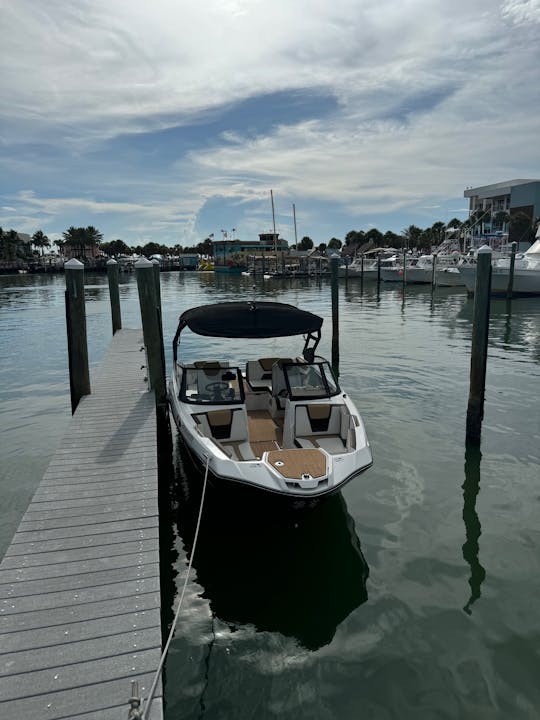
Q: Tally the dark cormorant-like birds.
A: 0